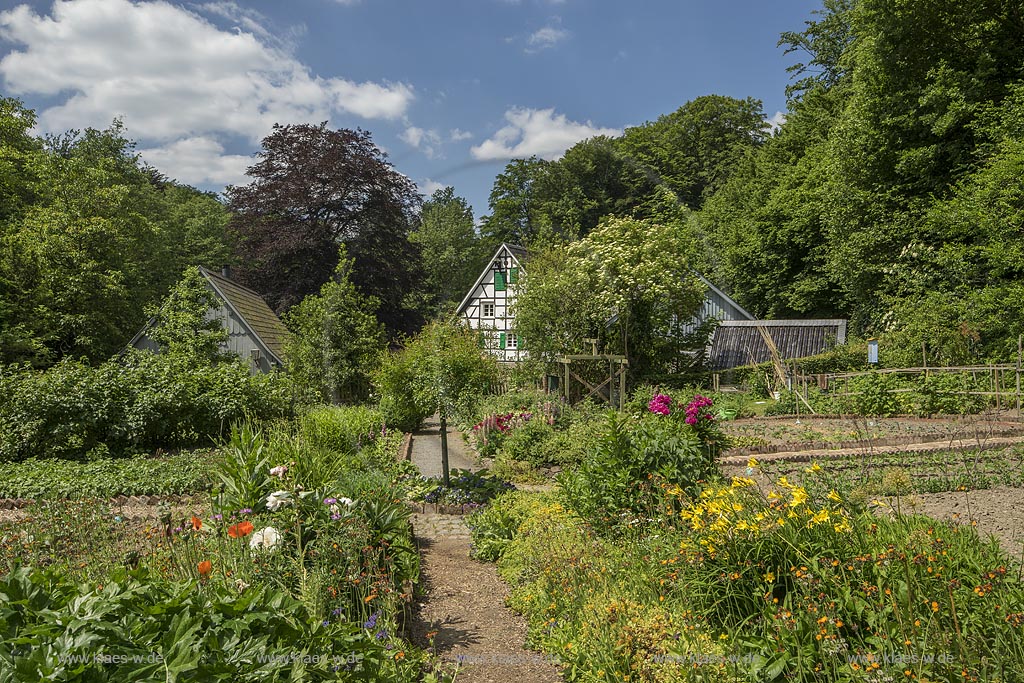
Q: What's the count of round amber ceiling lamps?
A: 0